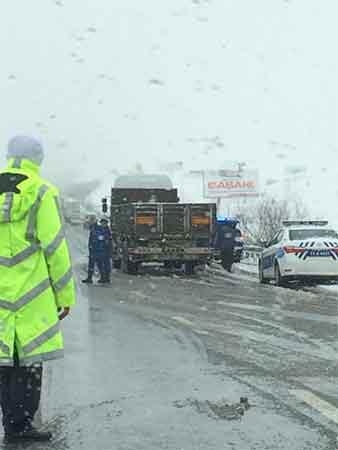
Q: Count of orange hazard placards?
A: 2